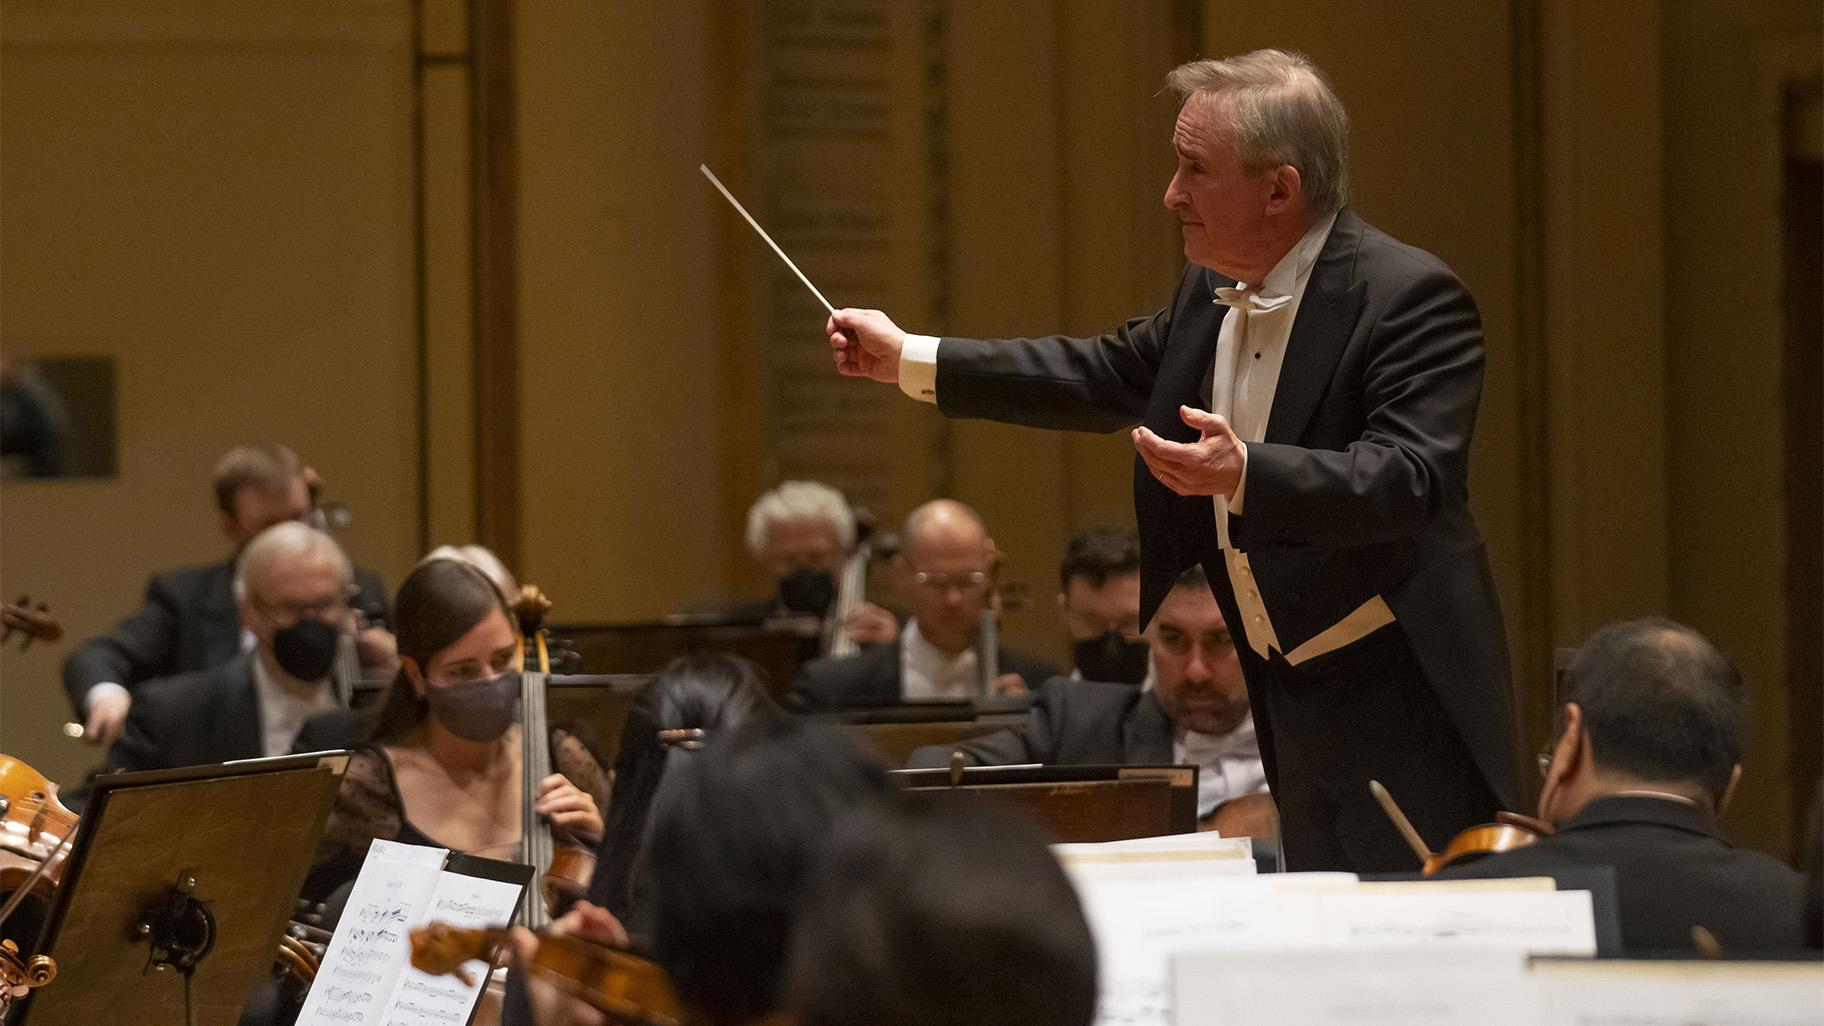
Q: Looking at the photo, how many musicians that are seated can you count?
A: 12